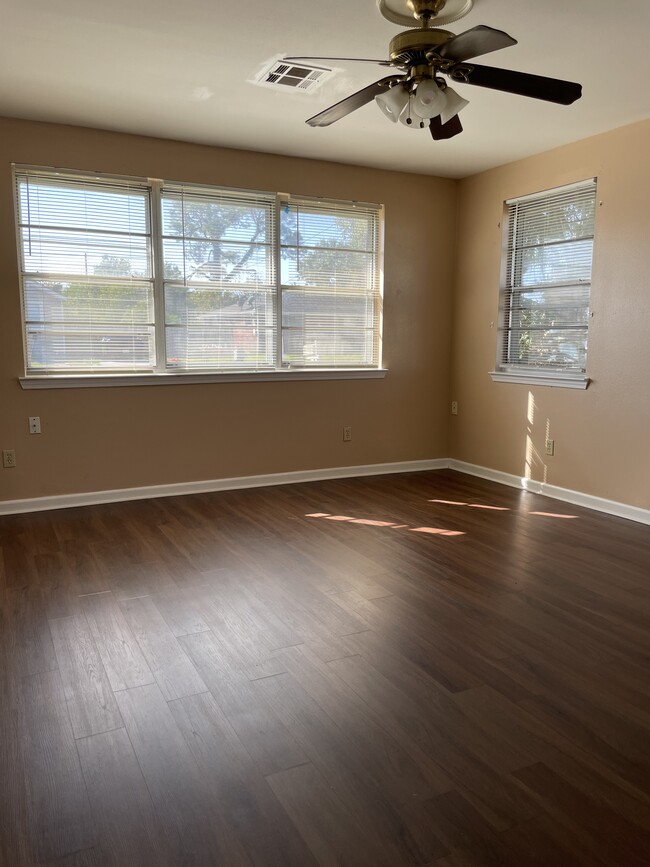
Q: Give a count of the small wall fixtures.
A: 5